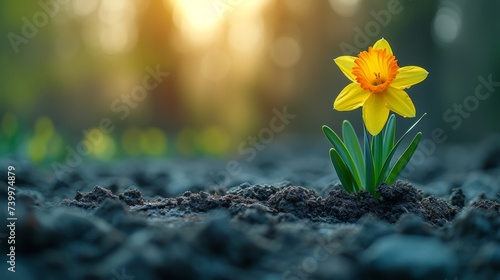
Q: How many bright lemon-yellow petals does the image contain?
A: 6